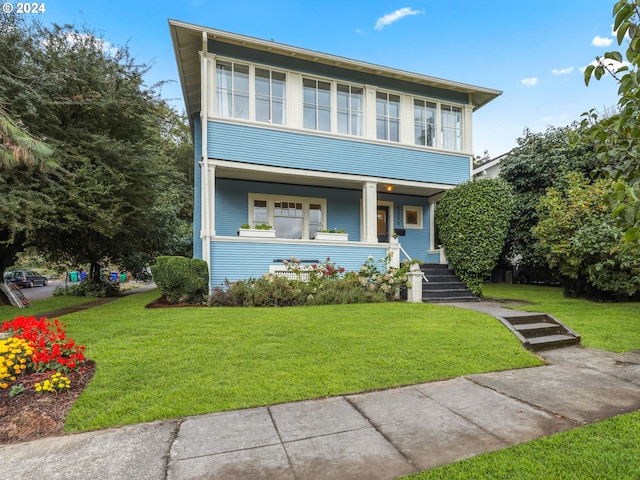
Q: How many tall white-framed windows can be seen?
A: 7